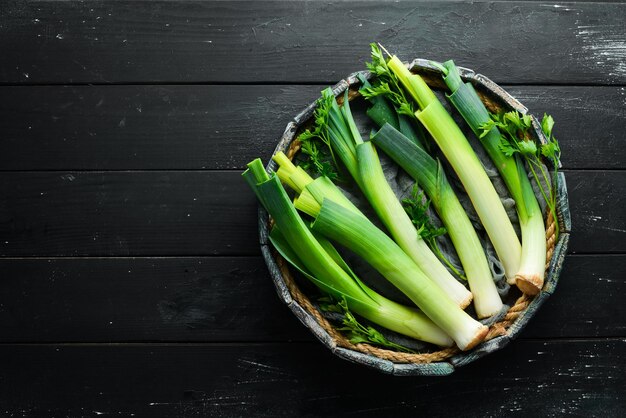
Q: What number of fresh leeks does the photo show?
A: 6